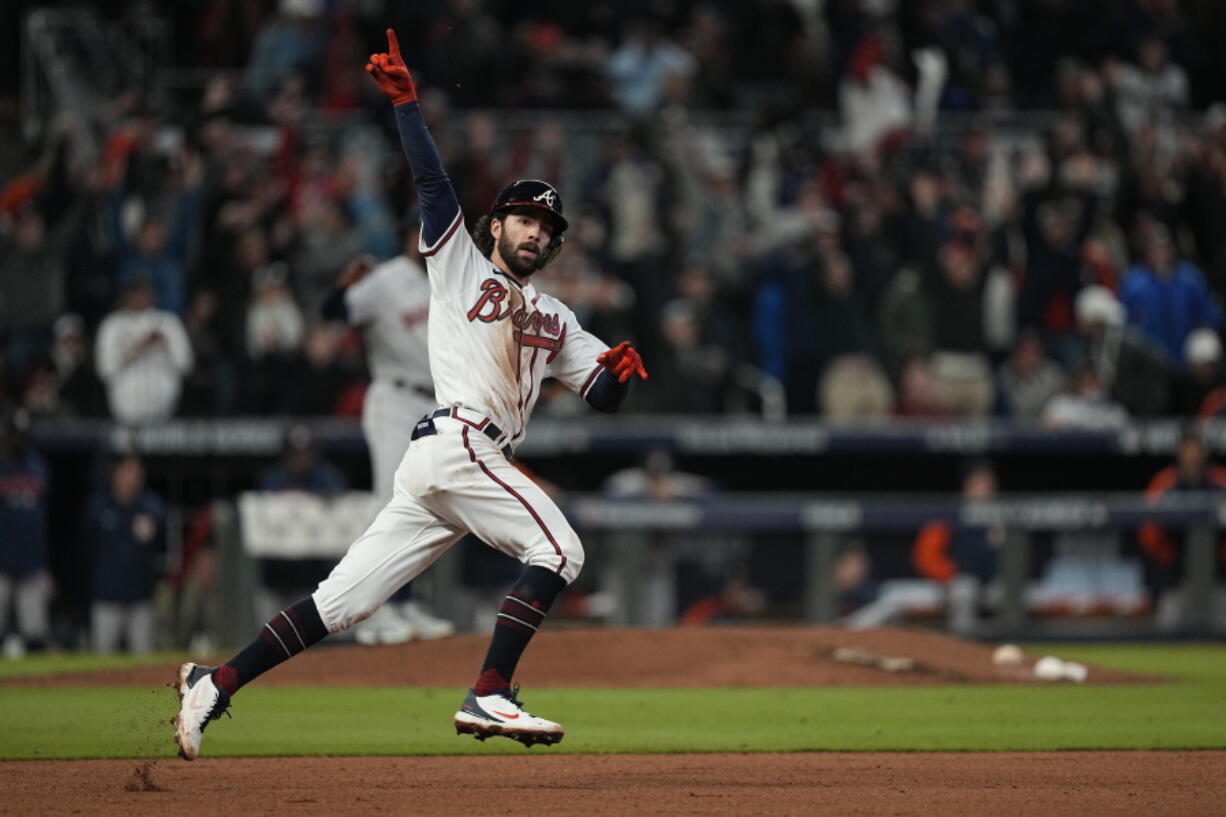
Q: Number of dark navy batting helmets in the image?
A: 1